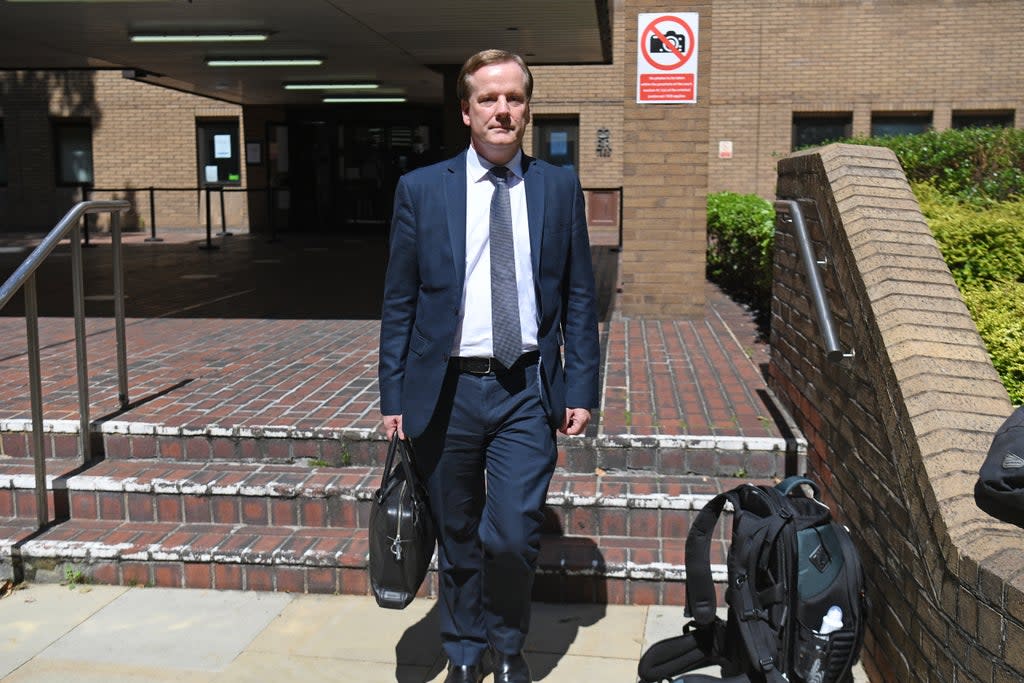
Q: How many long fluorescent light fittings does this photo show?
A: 4